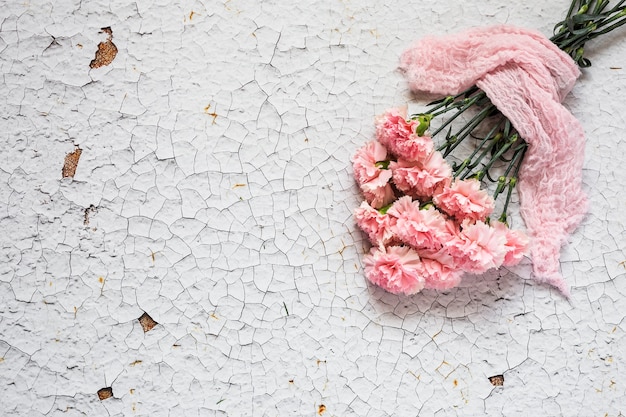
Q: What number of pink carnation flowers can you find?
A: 10